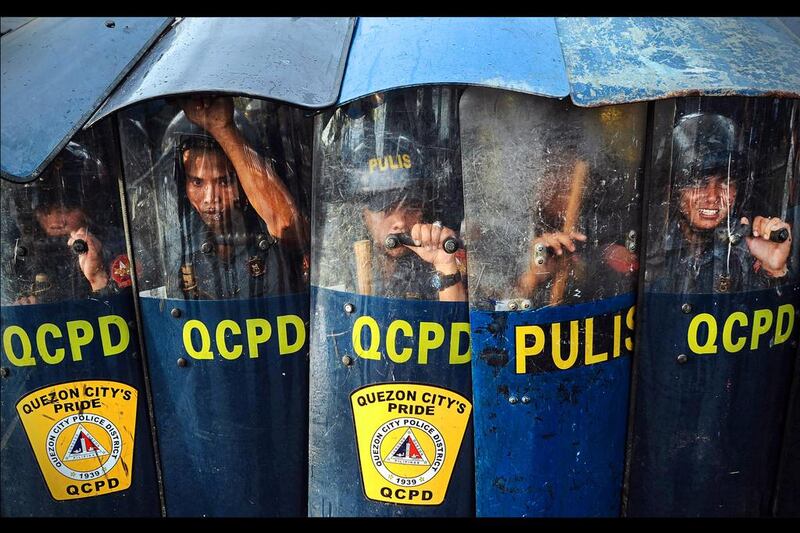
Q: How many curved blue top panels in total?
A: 4